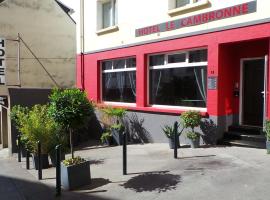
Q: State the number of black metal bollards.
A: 6